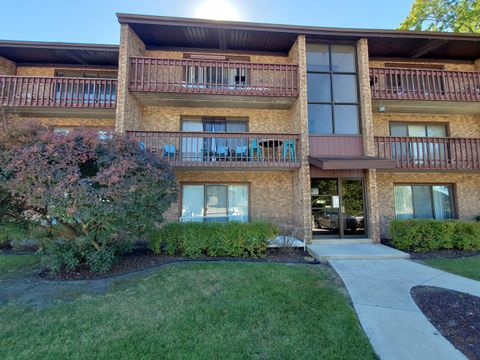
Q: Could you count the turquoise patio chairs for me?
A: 2